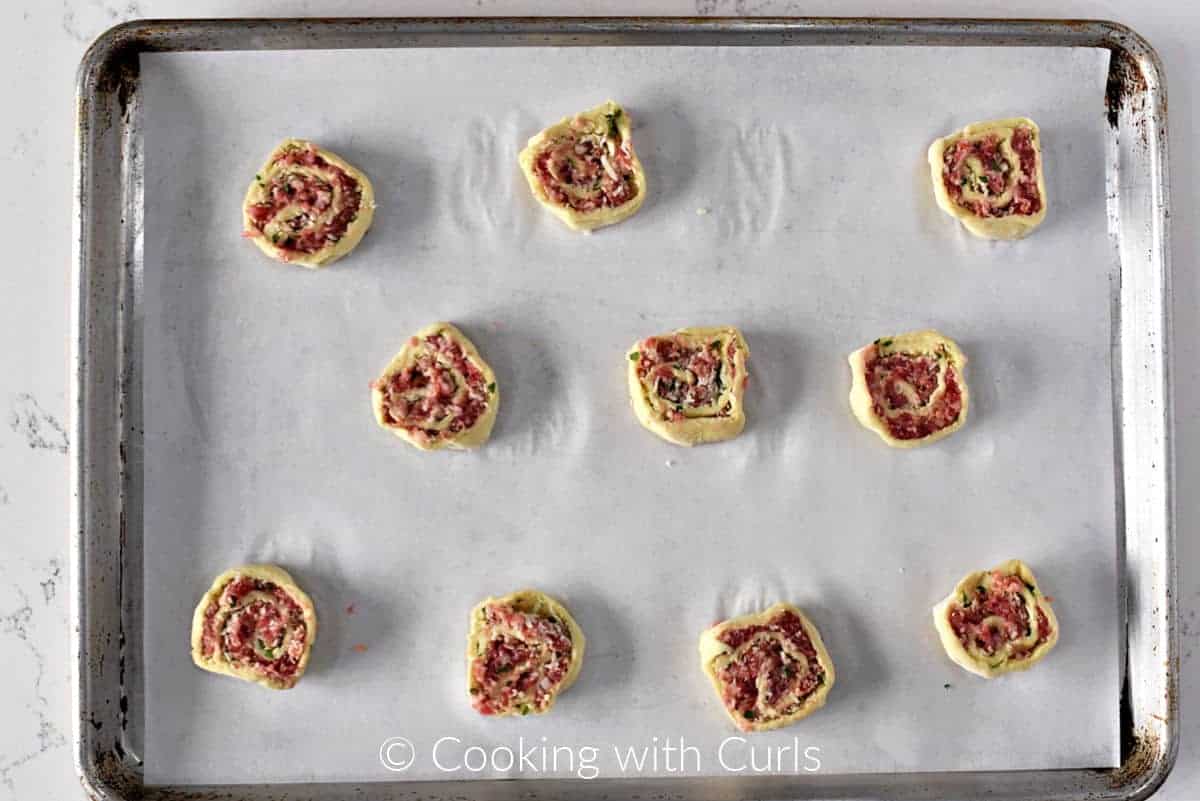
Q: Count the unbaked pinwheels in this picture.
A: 10